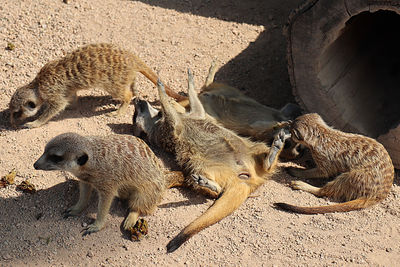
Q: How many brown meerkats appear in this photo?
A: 5